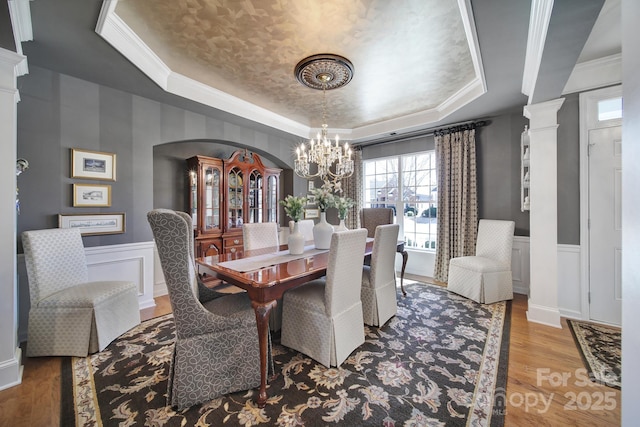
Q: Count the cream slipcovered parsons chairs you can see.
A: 6